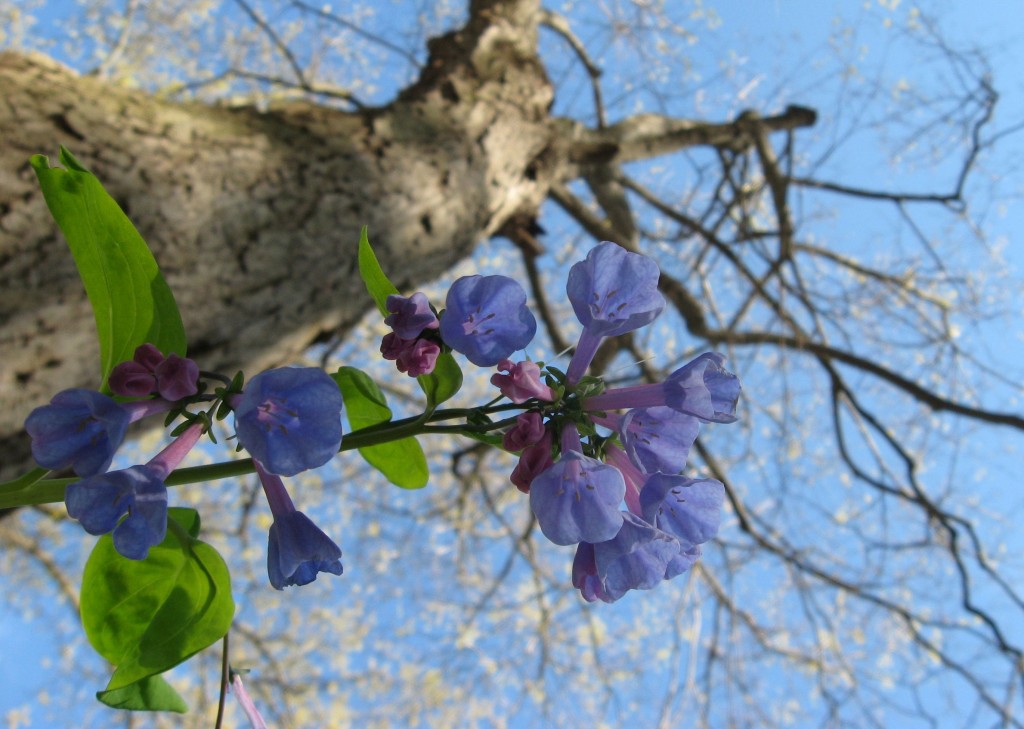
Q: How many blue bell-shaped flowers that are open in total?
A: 11